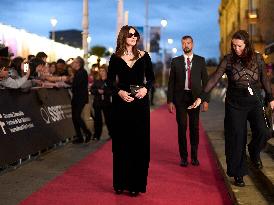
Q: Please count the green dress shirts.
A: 0